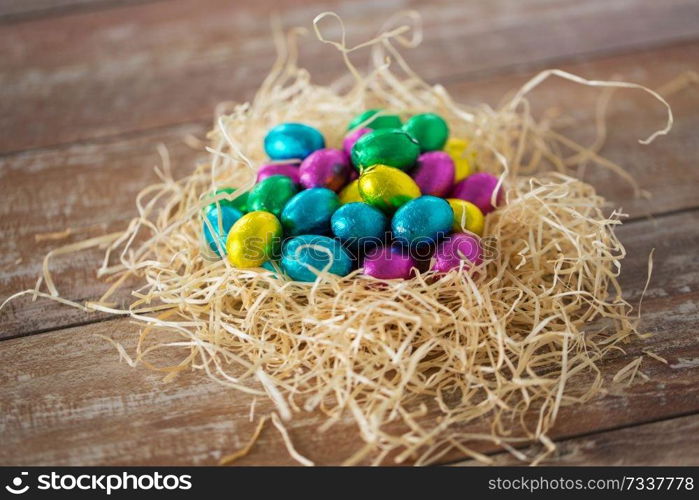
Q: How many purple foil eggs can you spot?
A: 7